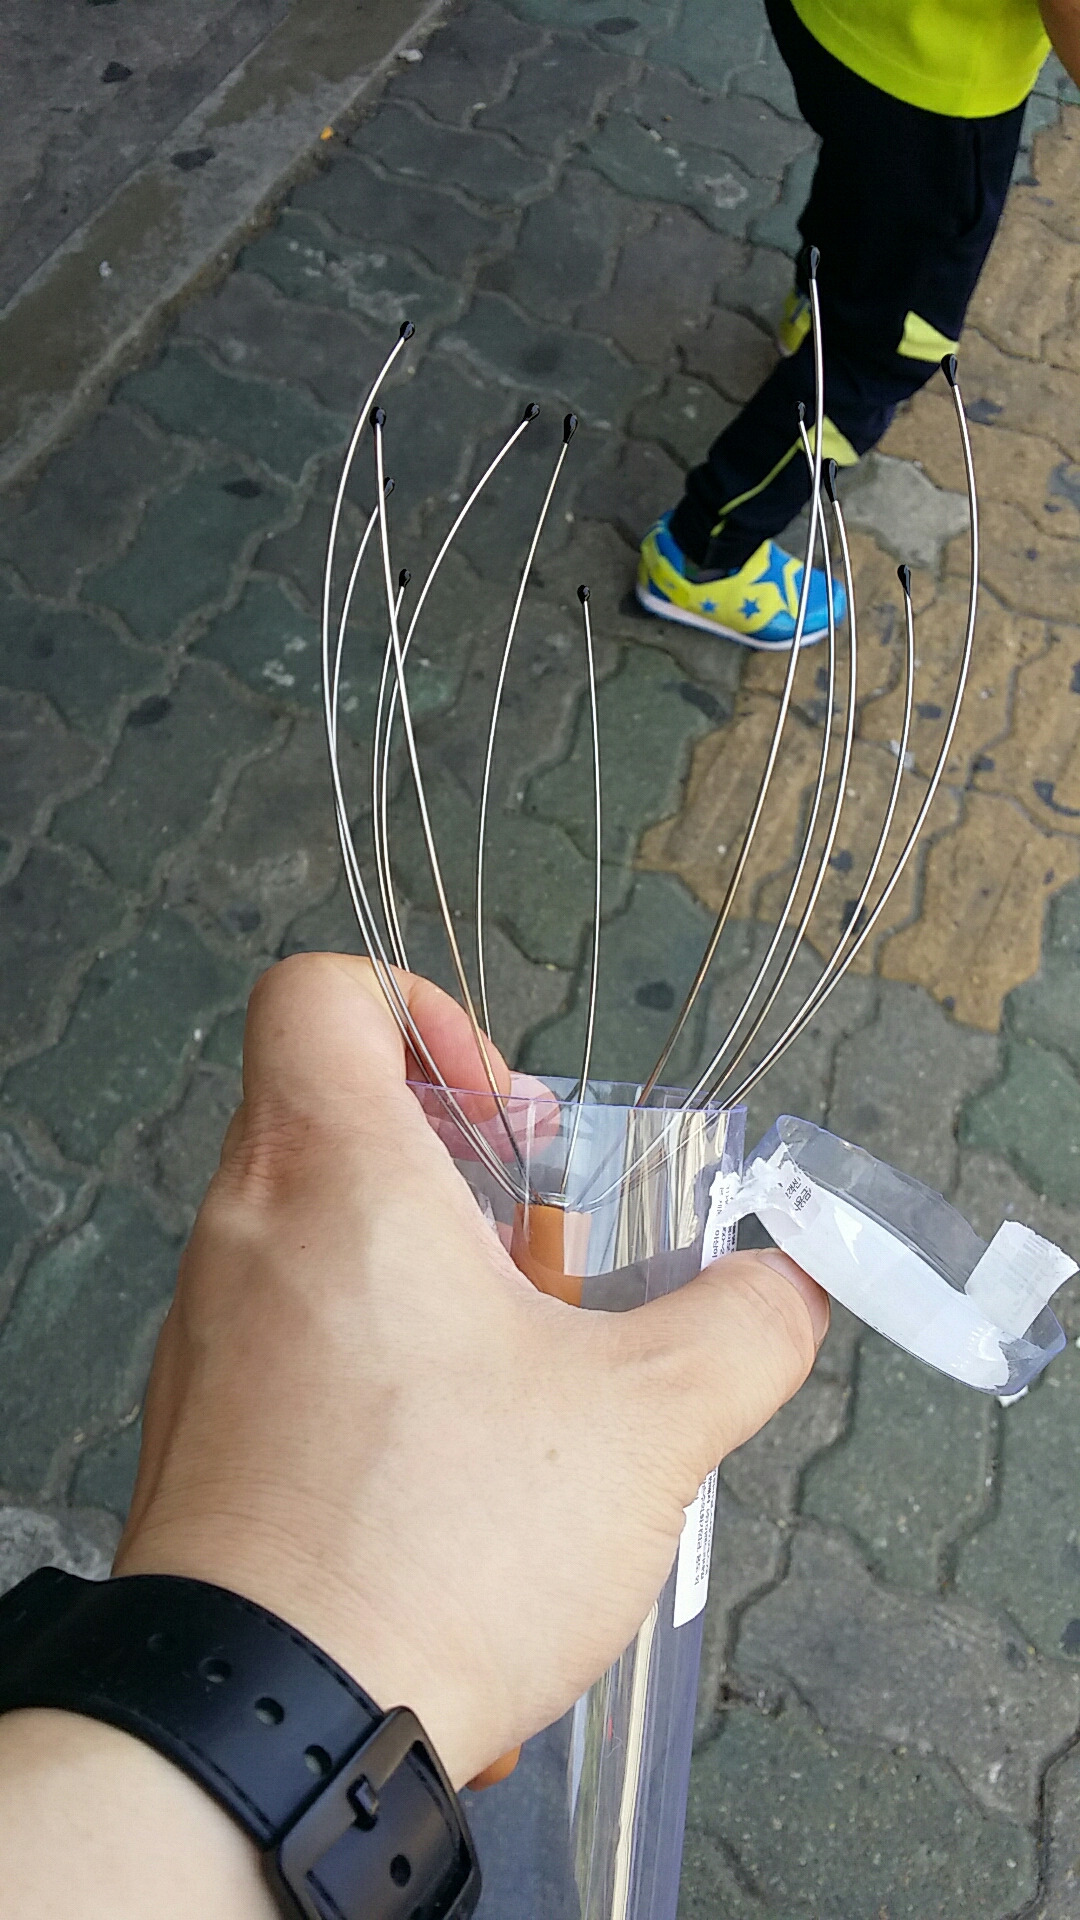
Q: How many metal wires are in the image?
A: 12